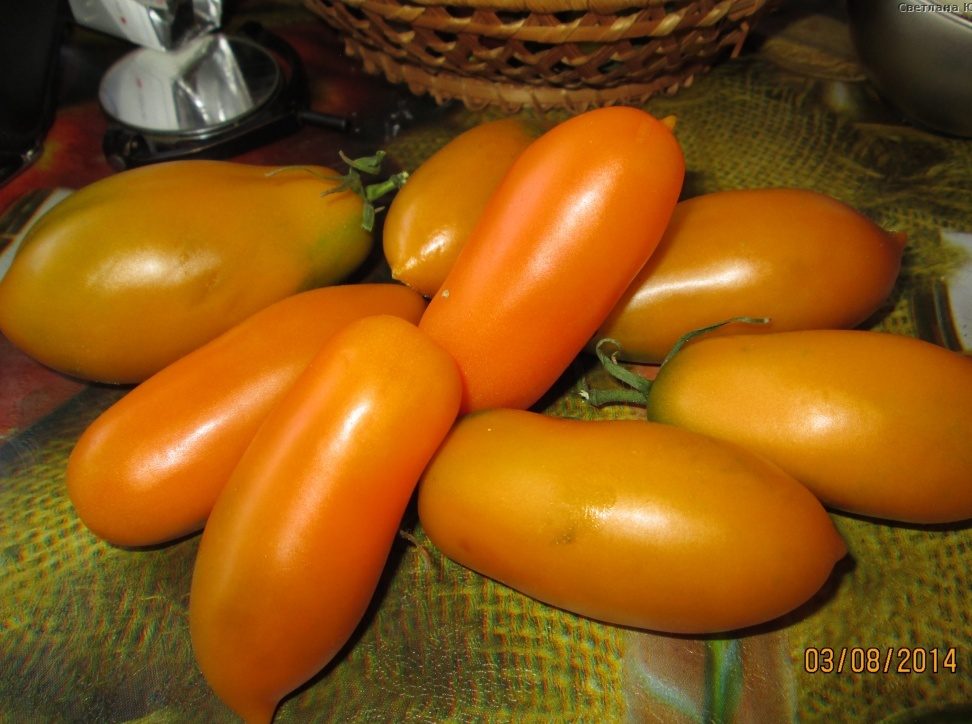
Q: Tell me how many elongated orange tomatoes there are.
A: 8